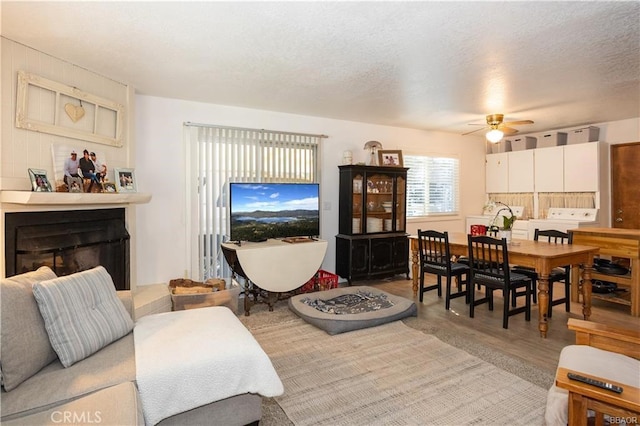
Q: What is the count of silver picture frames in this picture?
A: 2